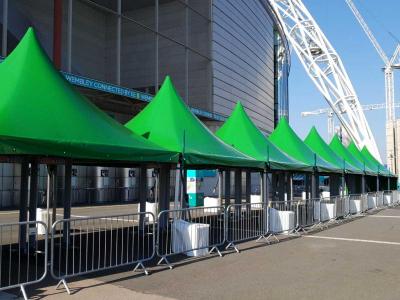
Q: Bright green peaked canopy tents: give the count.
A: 8